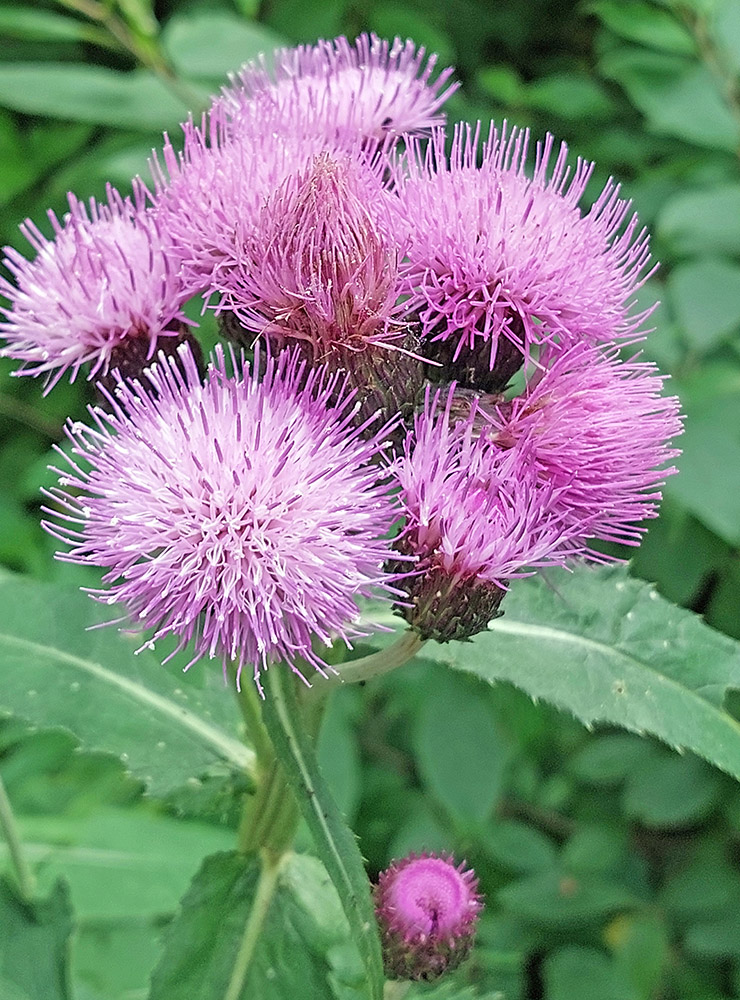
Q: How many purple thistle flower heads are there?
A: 9